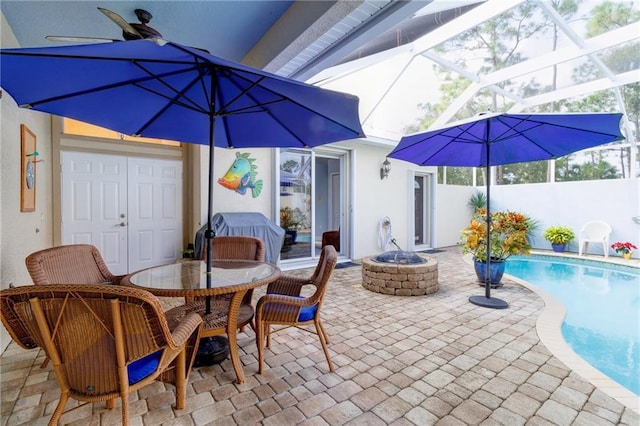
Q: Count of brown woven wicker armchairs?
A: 4